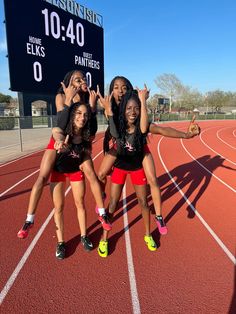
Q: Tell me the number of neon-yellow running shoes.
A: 2